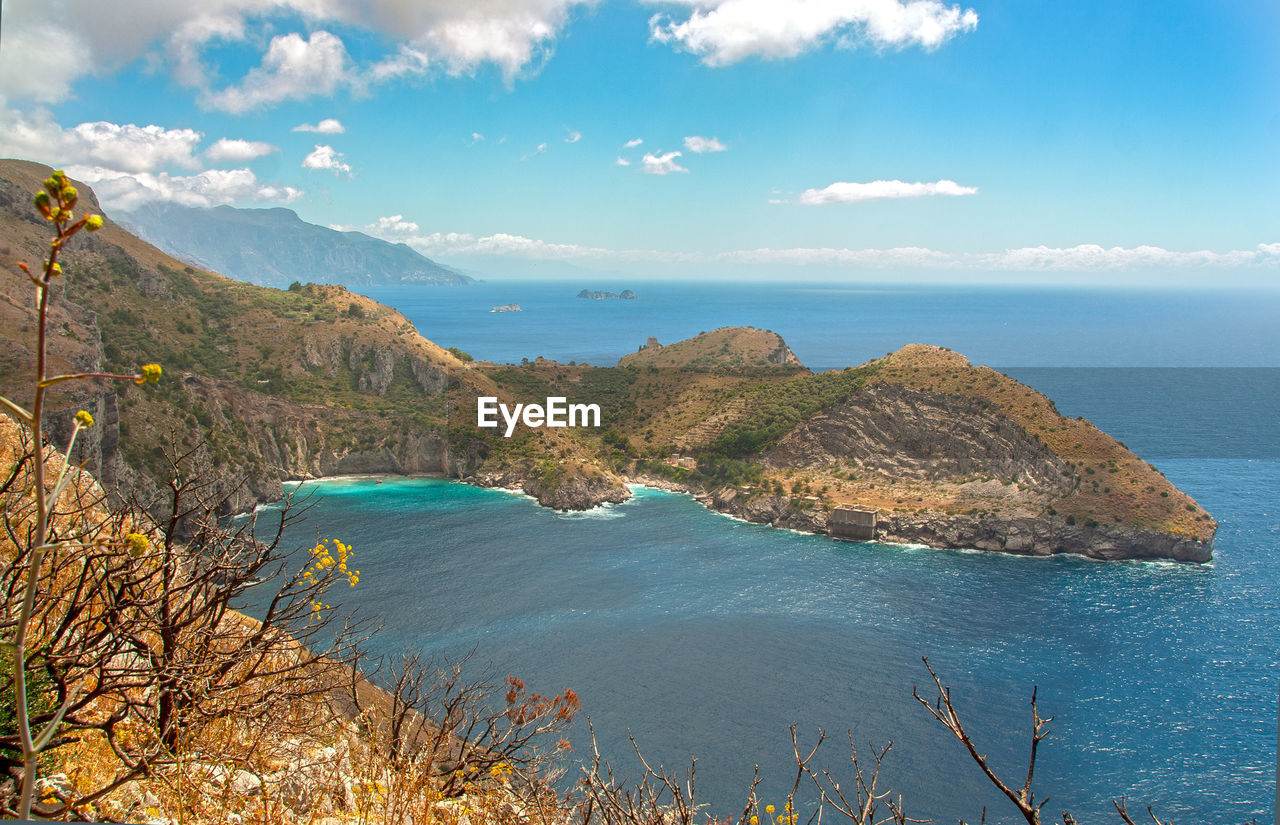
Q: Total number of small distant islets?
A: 2